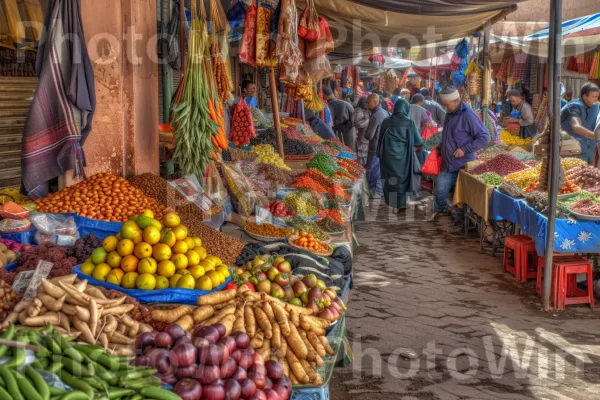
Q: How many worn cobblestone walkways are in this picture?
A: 1